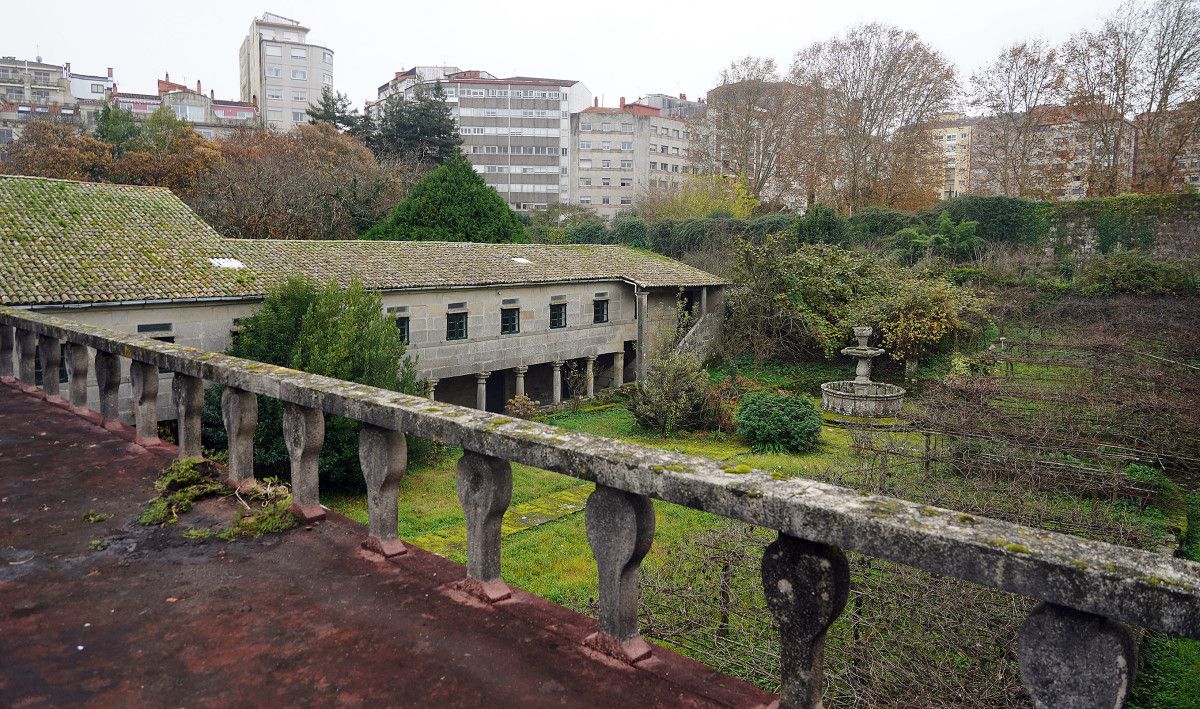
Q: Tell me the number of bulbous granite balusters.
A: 14